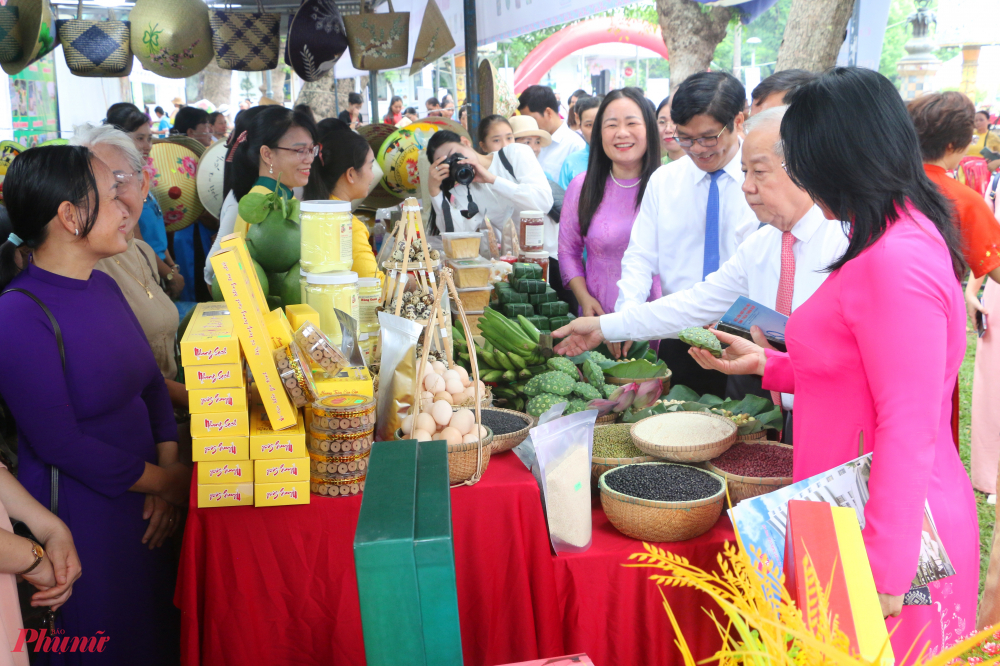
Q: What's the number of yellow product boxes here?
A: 15